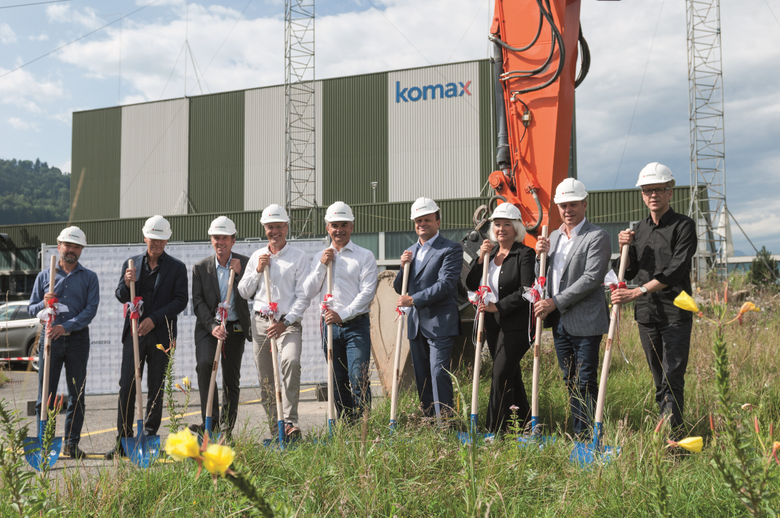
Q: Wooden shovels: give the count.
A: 9